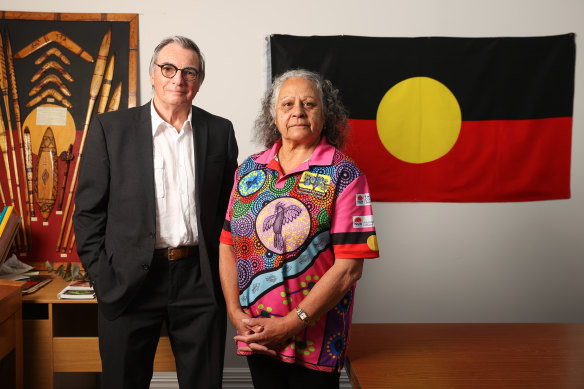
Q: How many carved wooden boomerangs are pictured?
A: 5